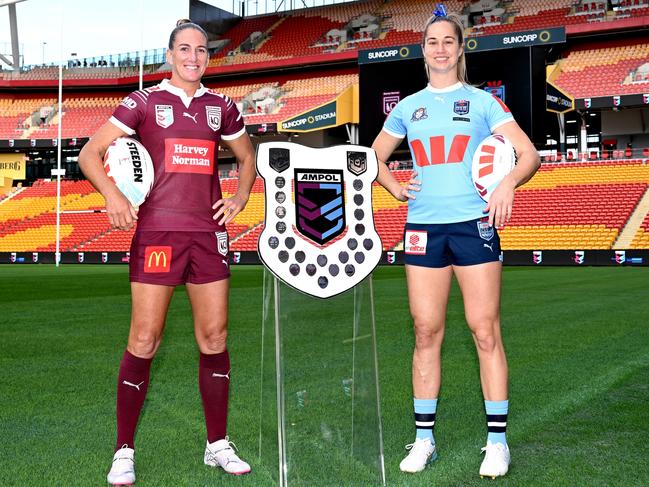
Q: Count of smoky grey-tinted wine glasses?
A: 0